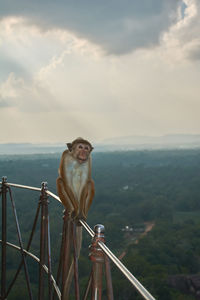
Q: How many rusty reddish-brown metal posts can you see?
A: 4